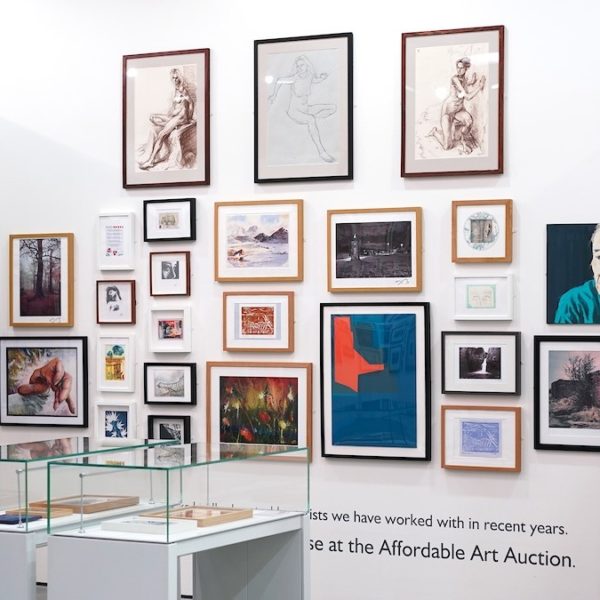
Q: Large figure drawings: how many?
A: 3